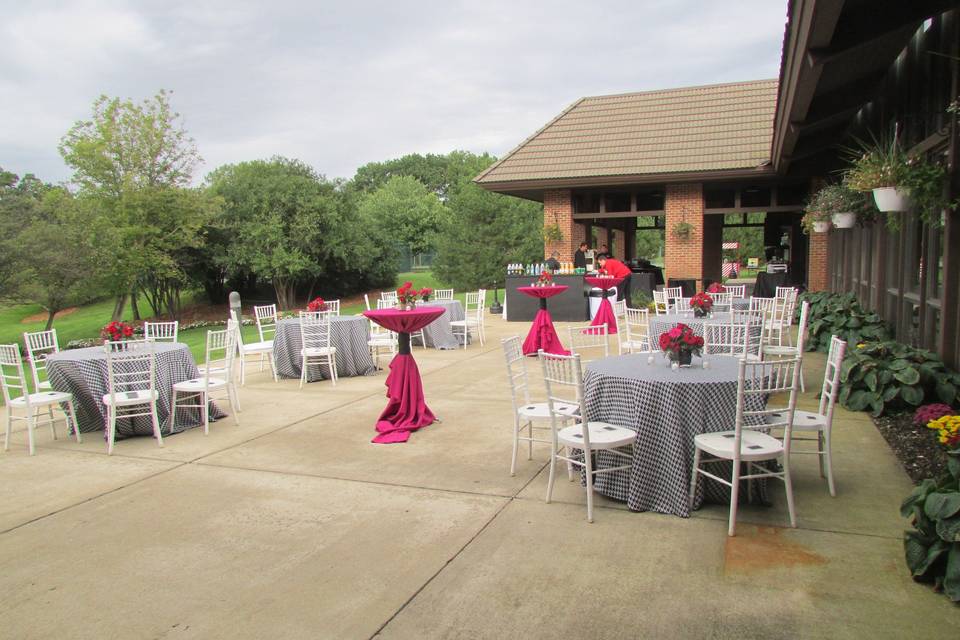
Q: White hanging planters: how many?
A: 3